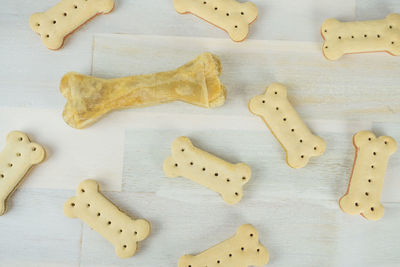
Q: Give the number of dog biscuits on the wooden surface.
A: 9